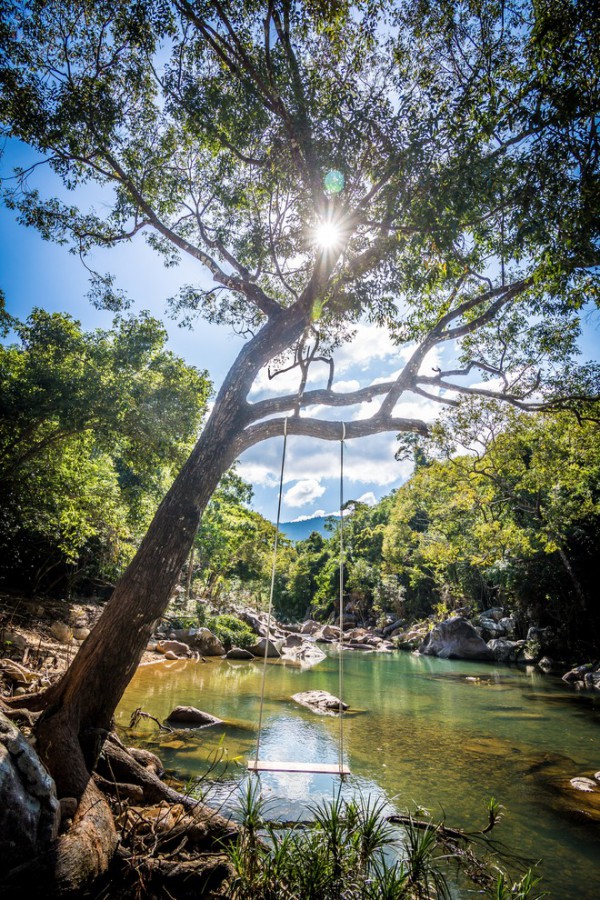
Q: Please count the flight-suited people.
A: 0